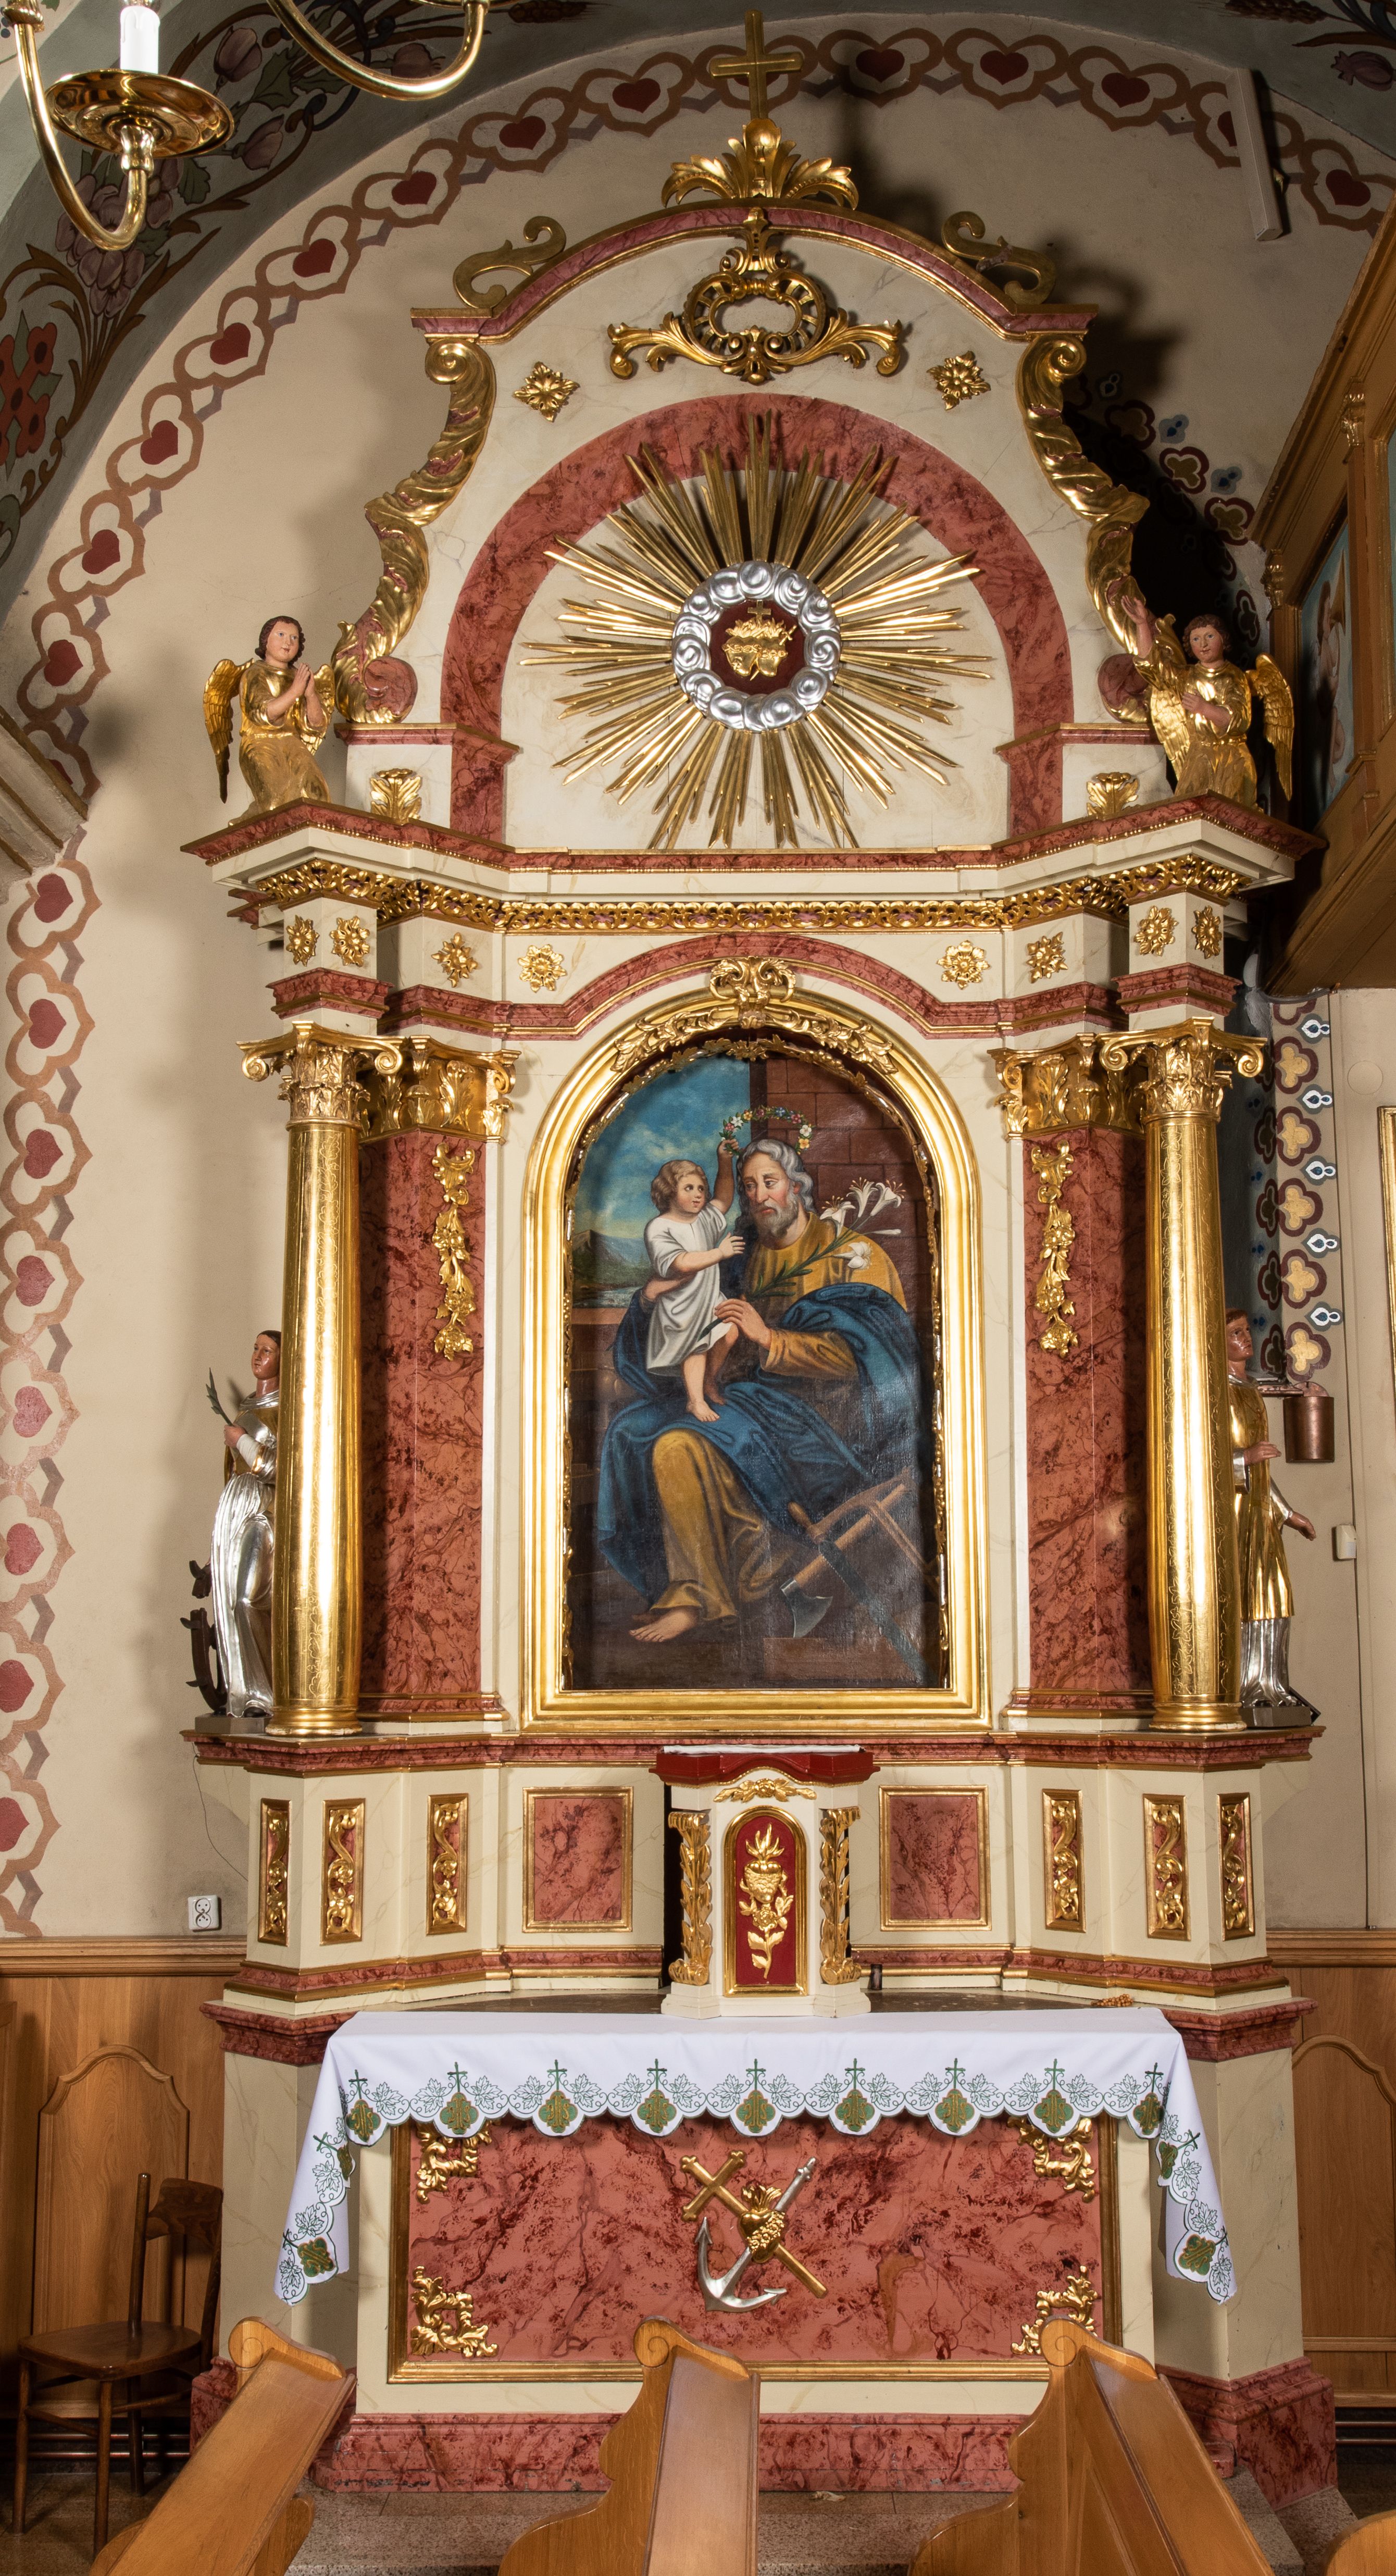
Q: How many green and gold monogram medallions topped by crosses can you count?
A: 13